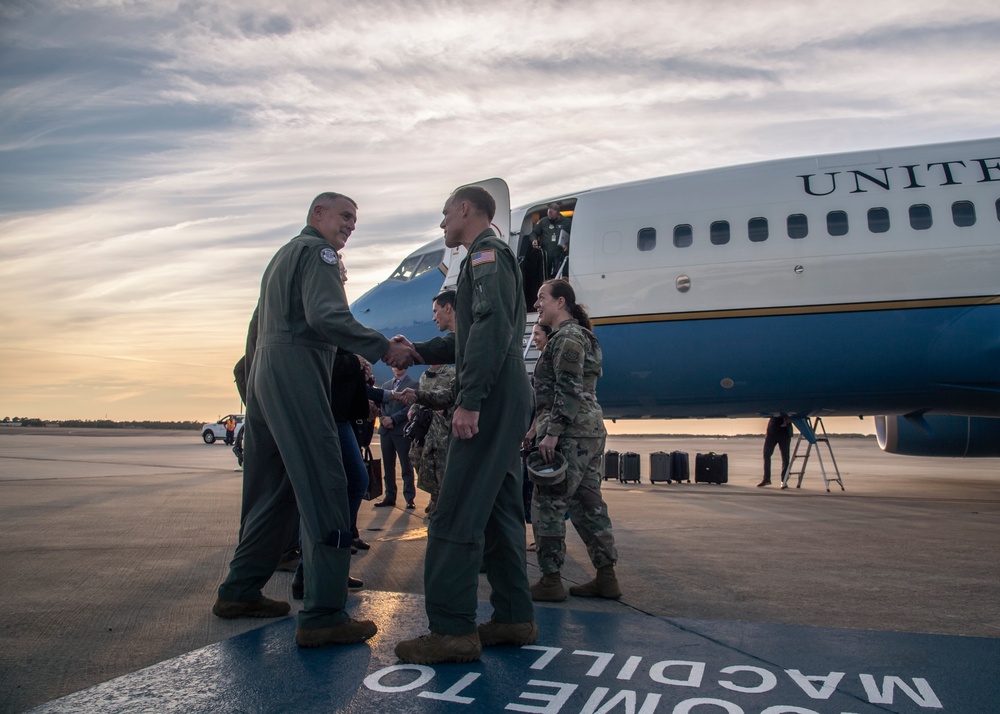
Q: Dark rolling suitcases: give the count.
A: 5